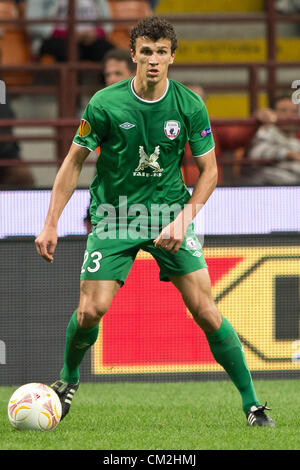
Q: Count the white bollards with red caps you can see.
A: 0